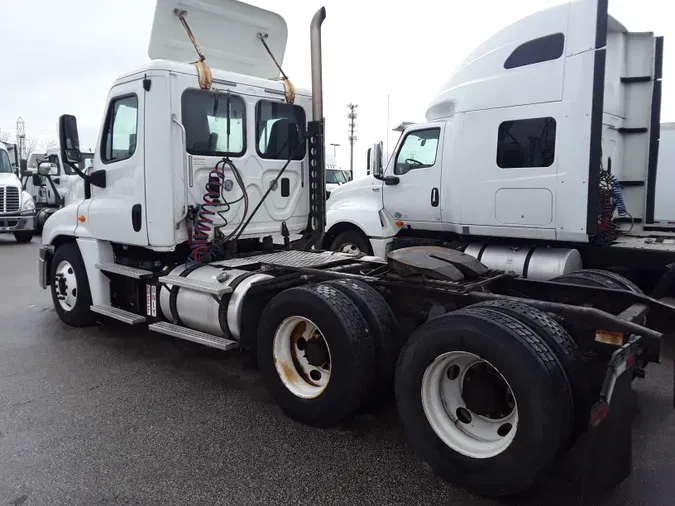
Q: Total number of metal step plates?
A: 4